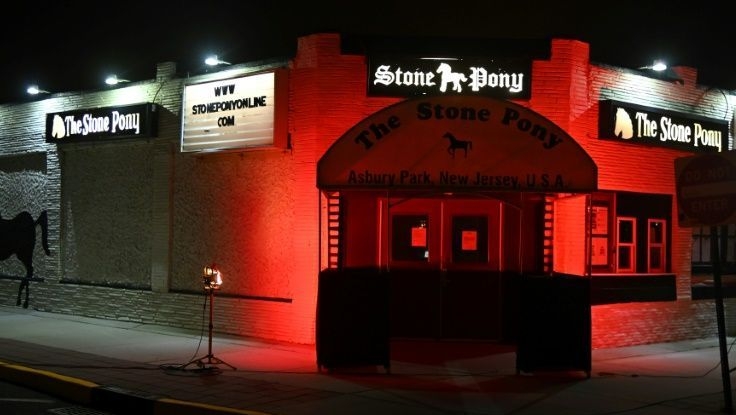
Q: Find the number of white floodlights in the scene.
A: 4